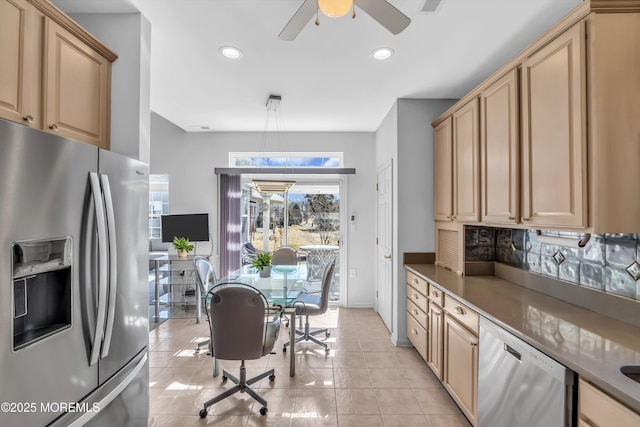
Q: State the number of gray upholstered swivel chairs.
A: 4